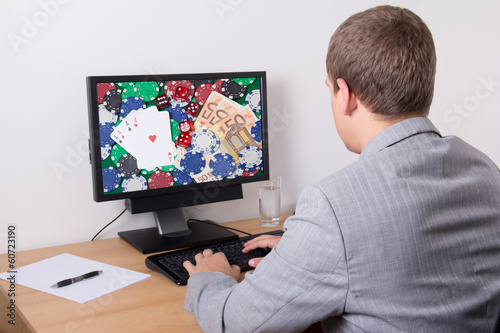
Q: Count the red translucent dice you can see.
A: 5